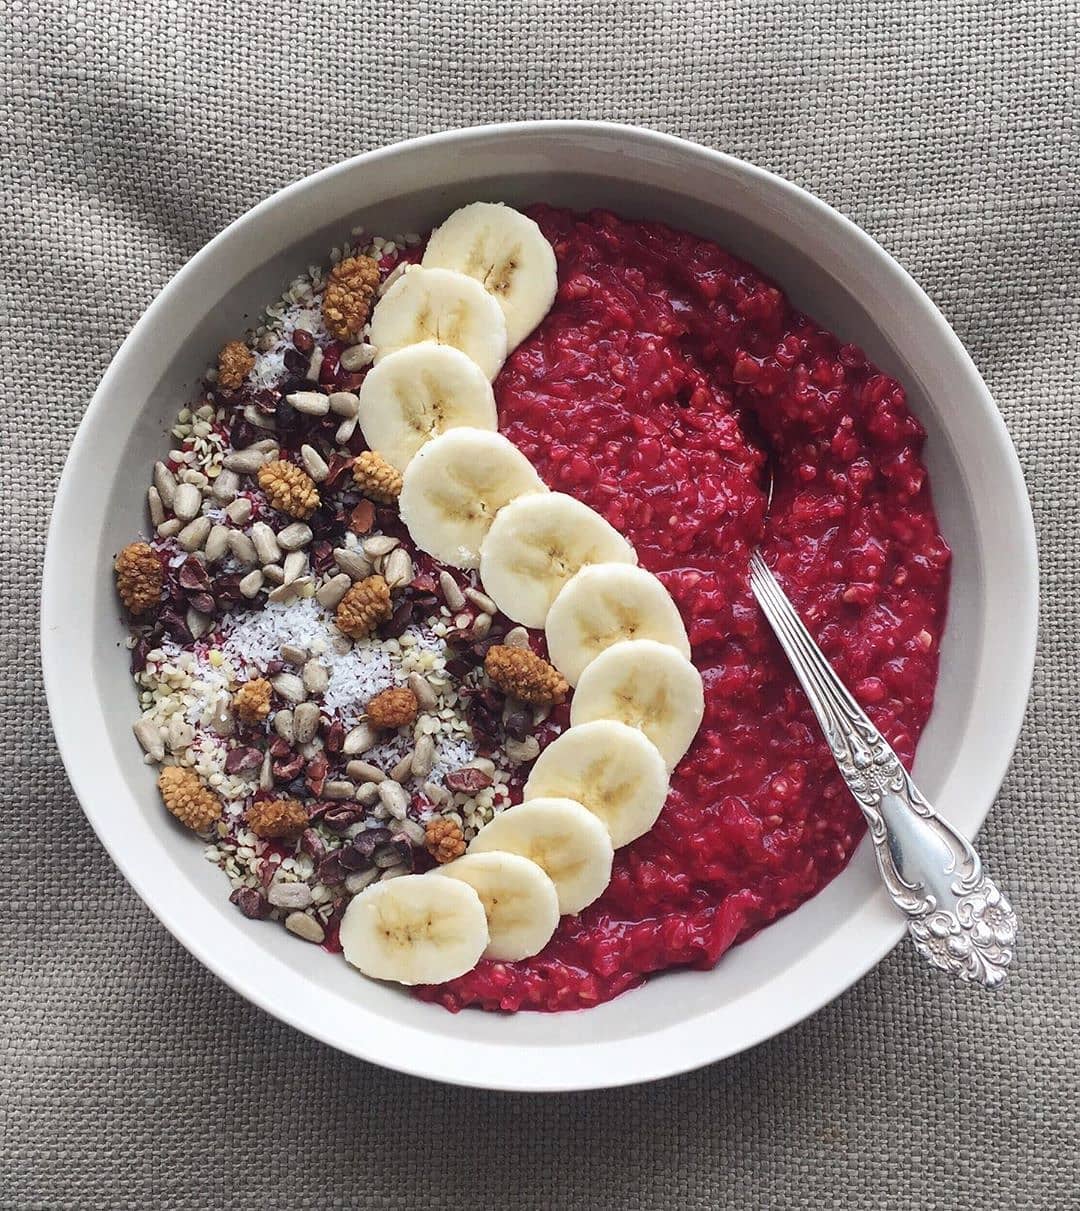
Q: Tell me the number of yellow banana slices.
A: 11